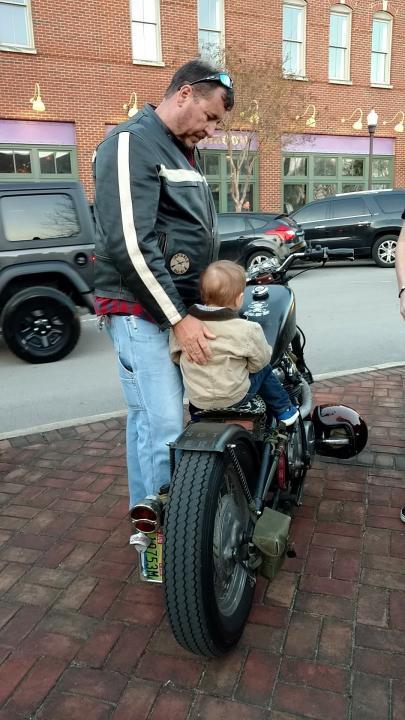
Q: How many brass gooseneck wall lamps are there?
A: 6